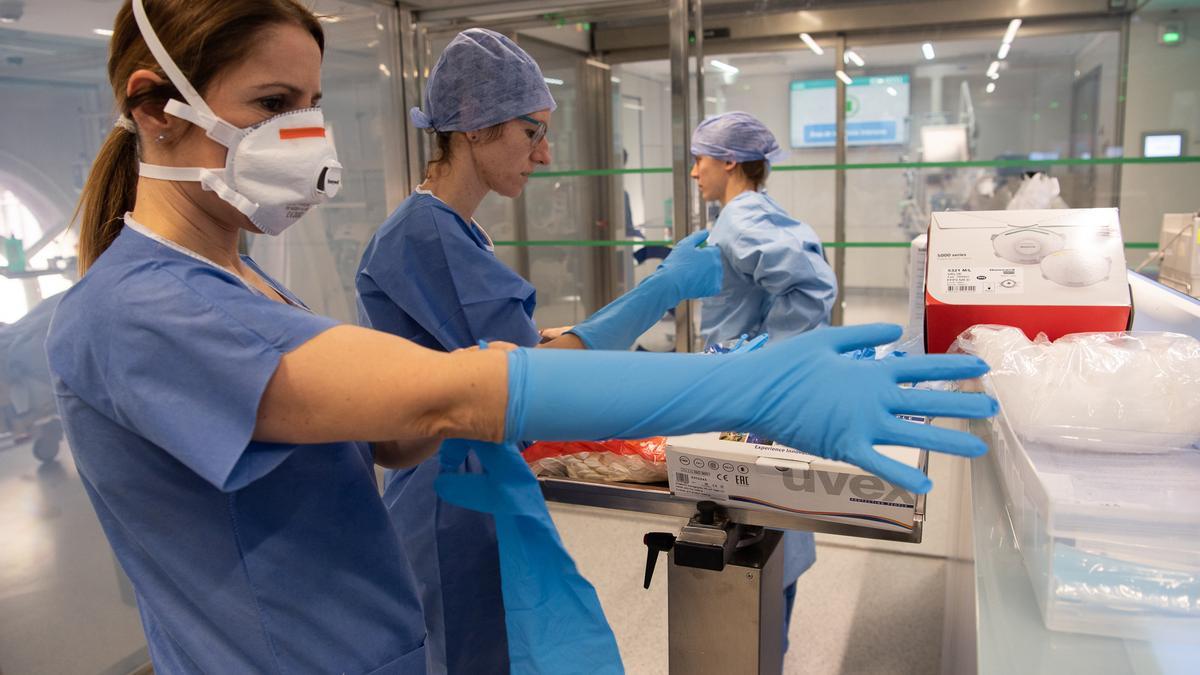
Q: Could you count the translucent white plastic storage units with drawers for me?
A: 1